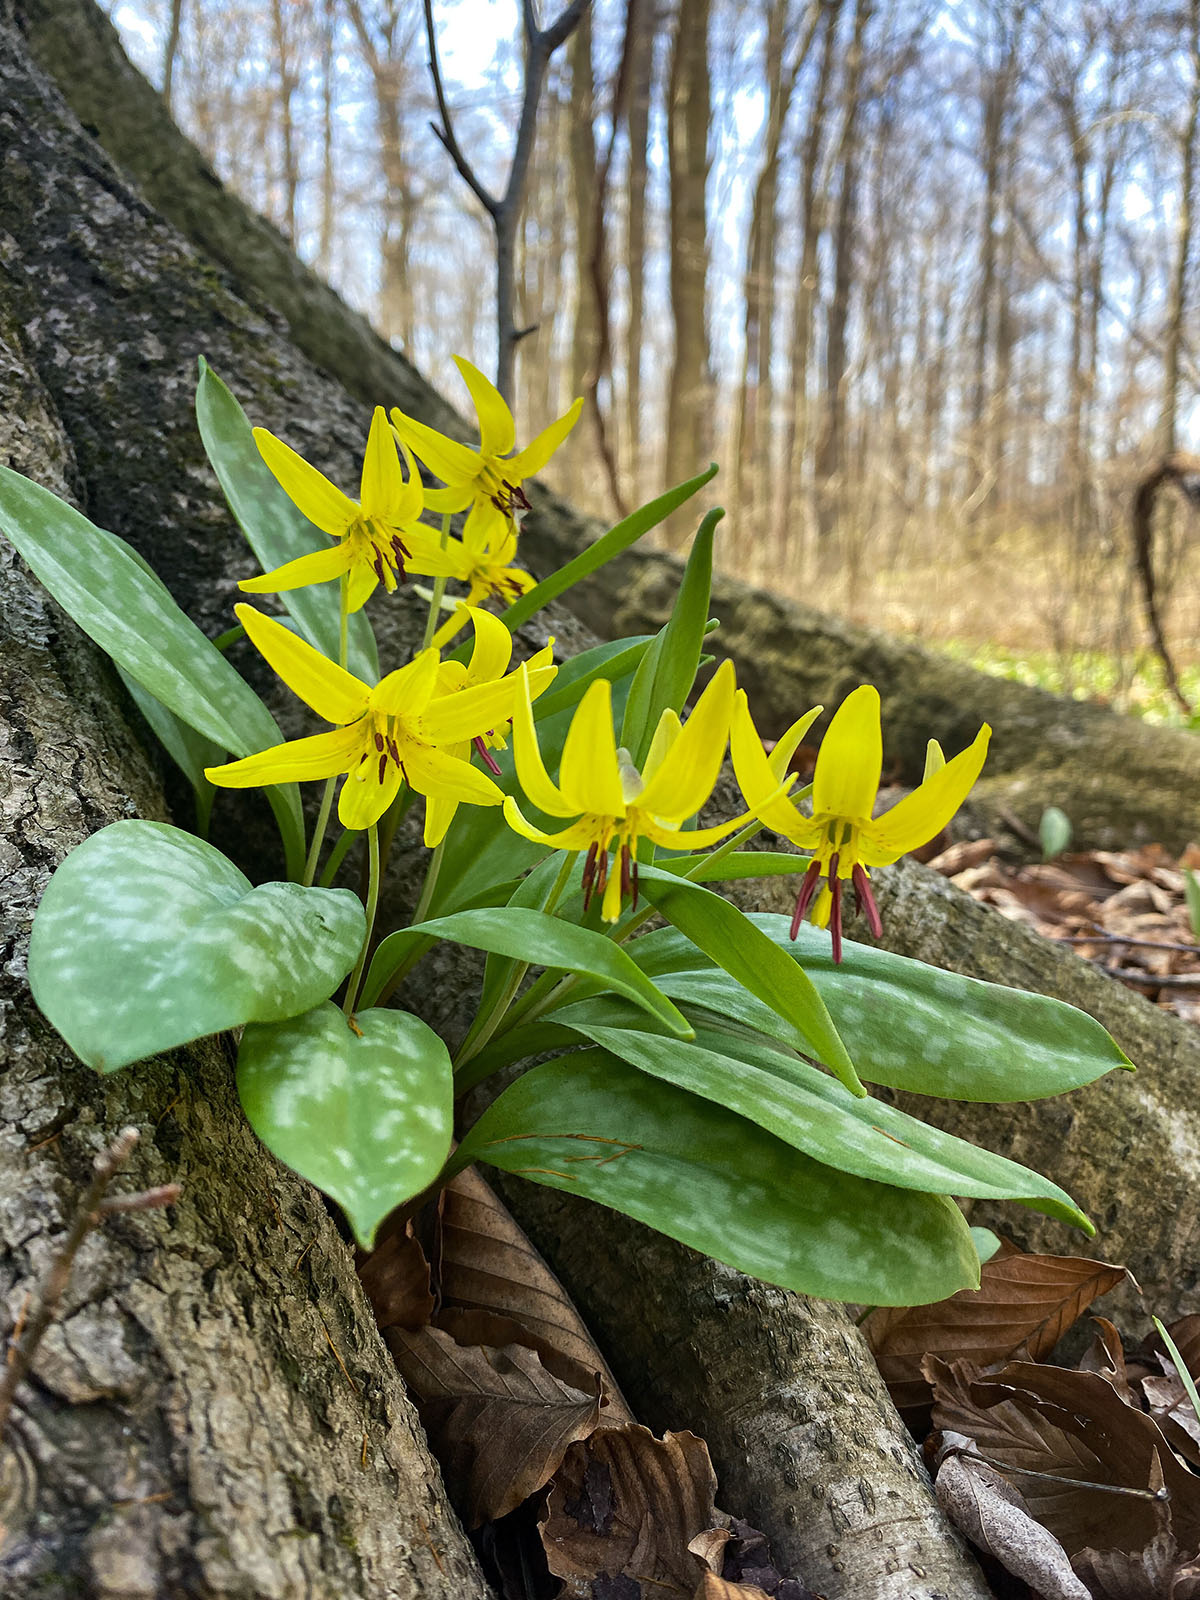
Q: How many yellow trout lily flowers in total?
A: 7